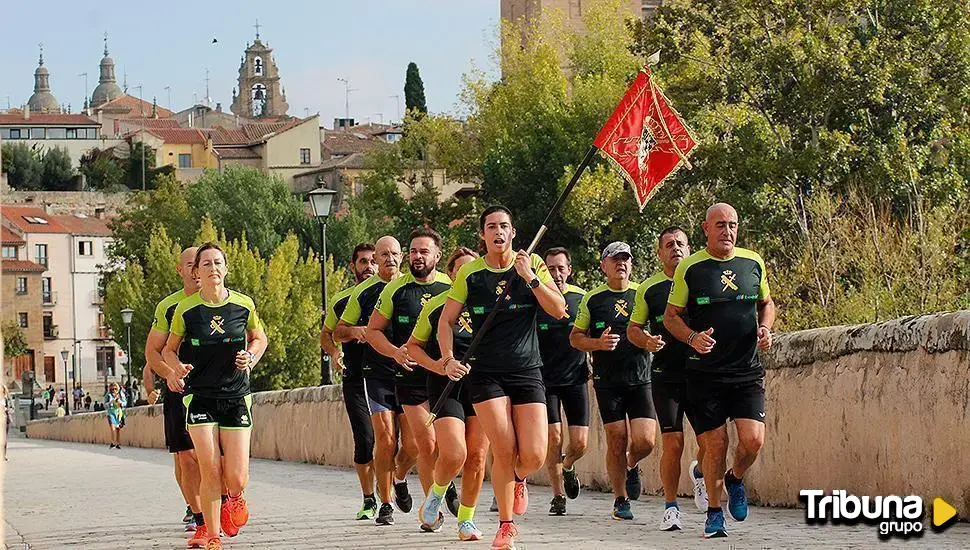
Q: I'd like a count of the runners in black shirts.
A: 11